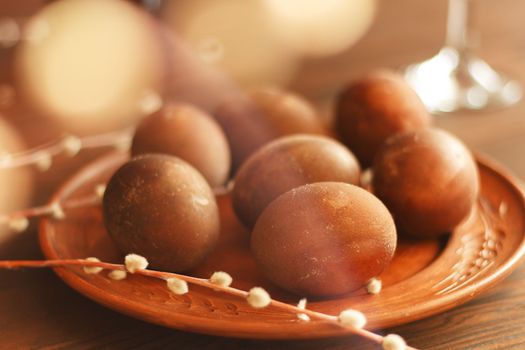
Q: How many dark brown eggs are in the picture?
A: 7